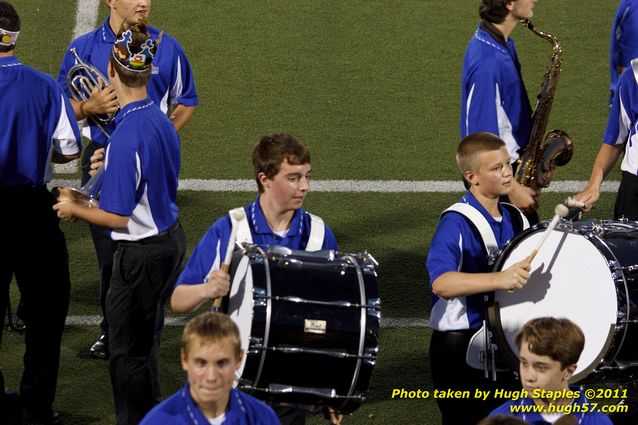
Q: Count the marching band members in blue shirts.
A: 10